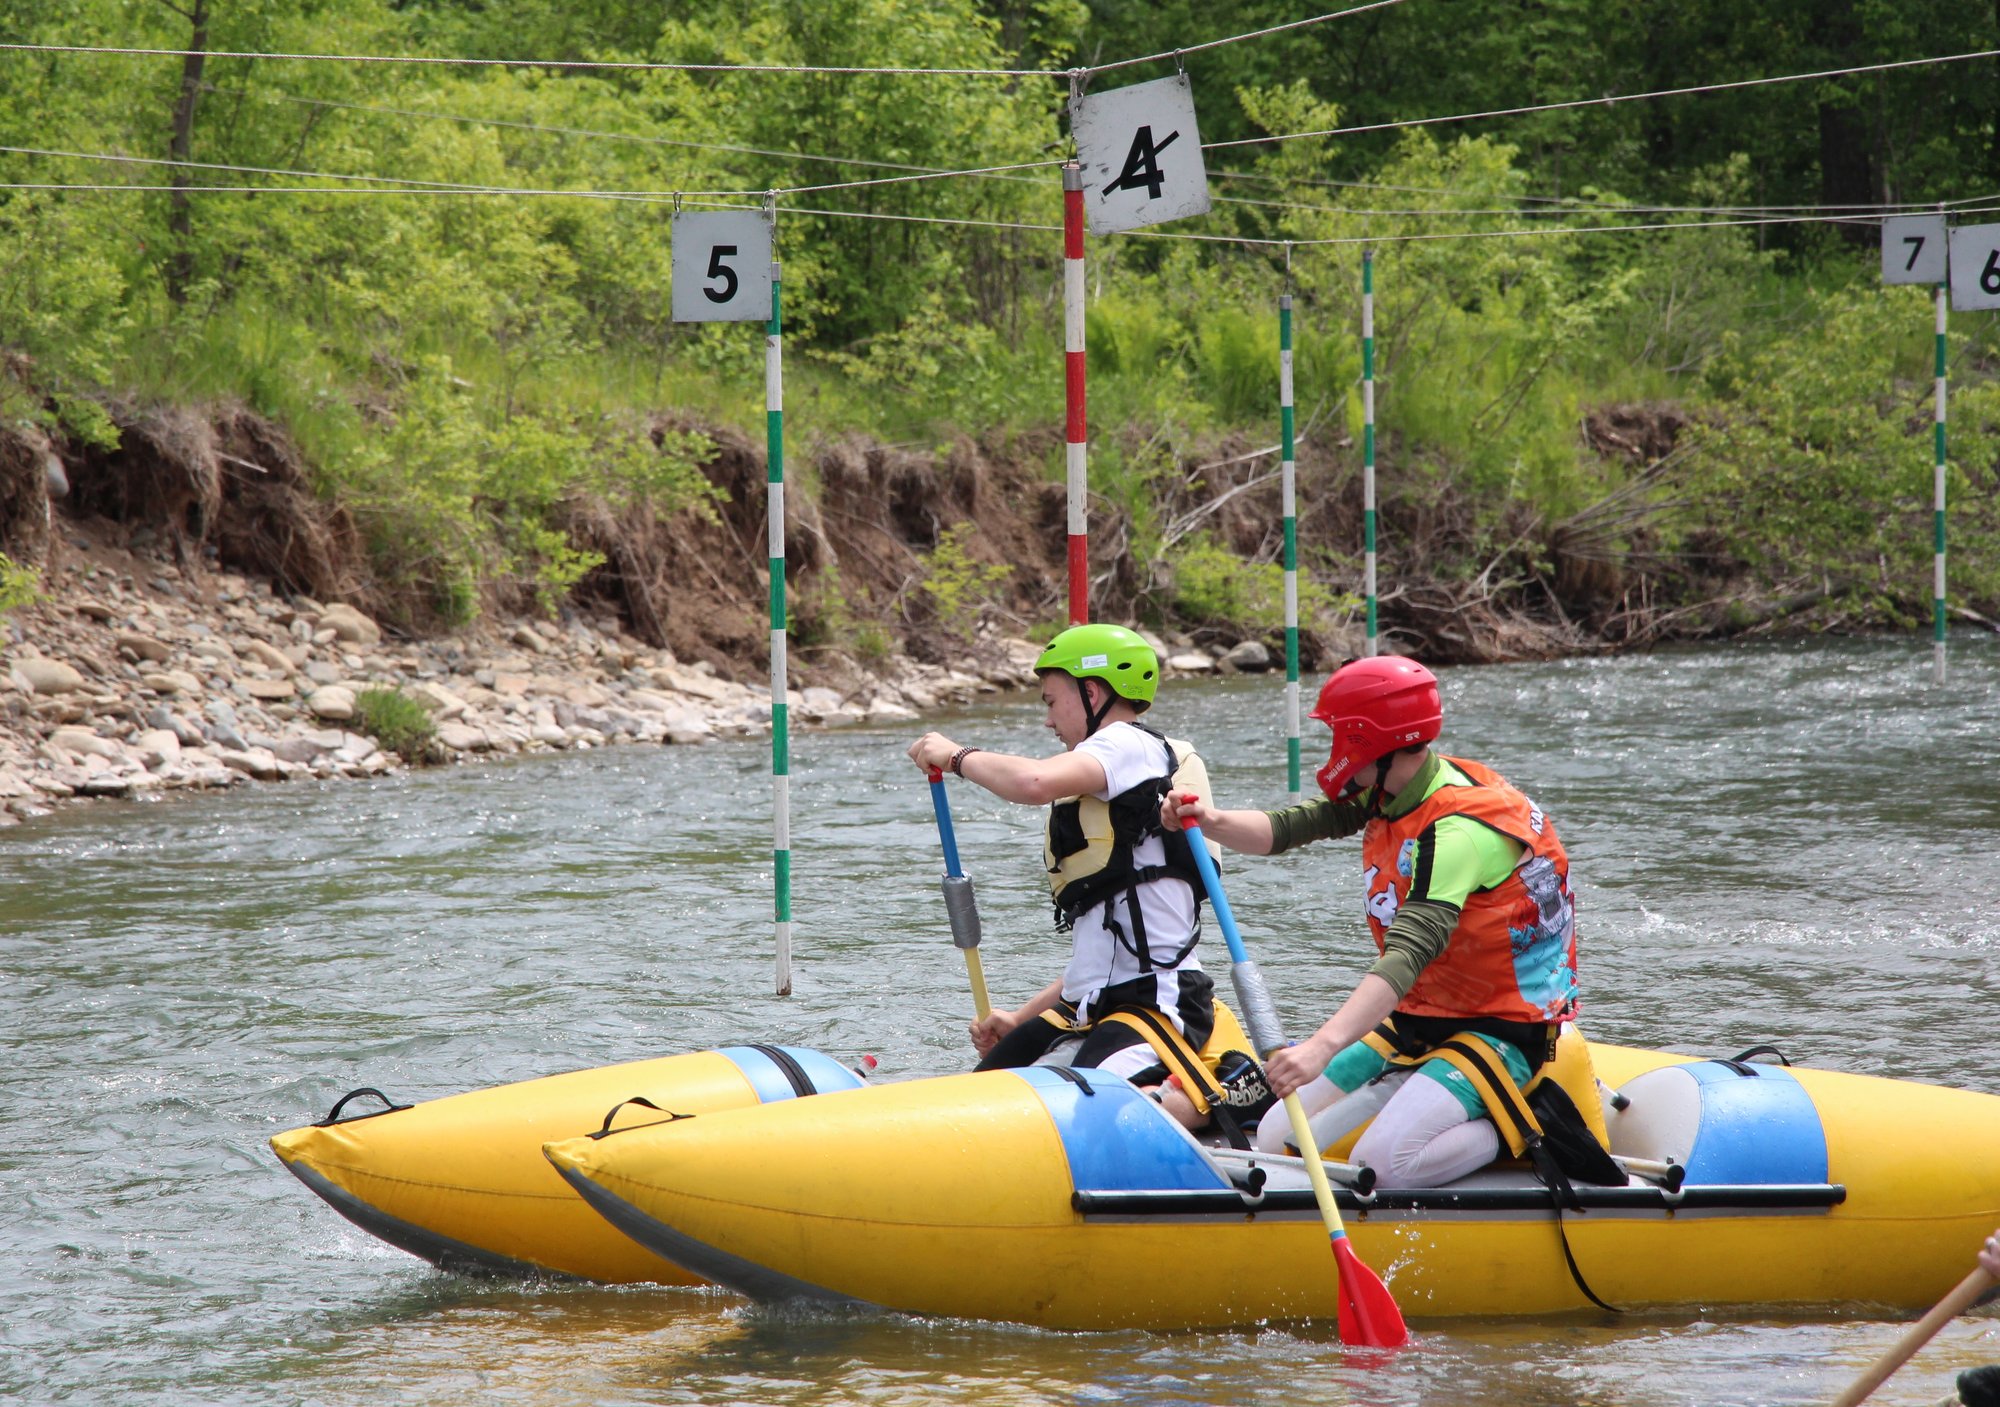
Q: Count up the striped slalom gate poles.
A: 5